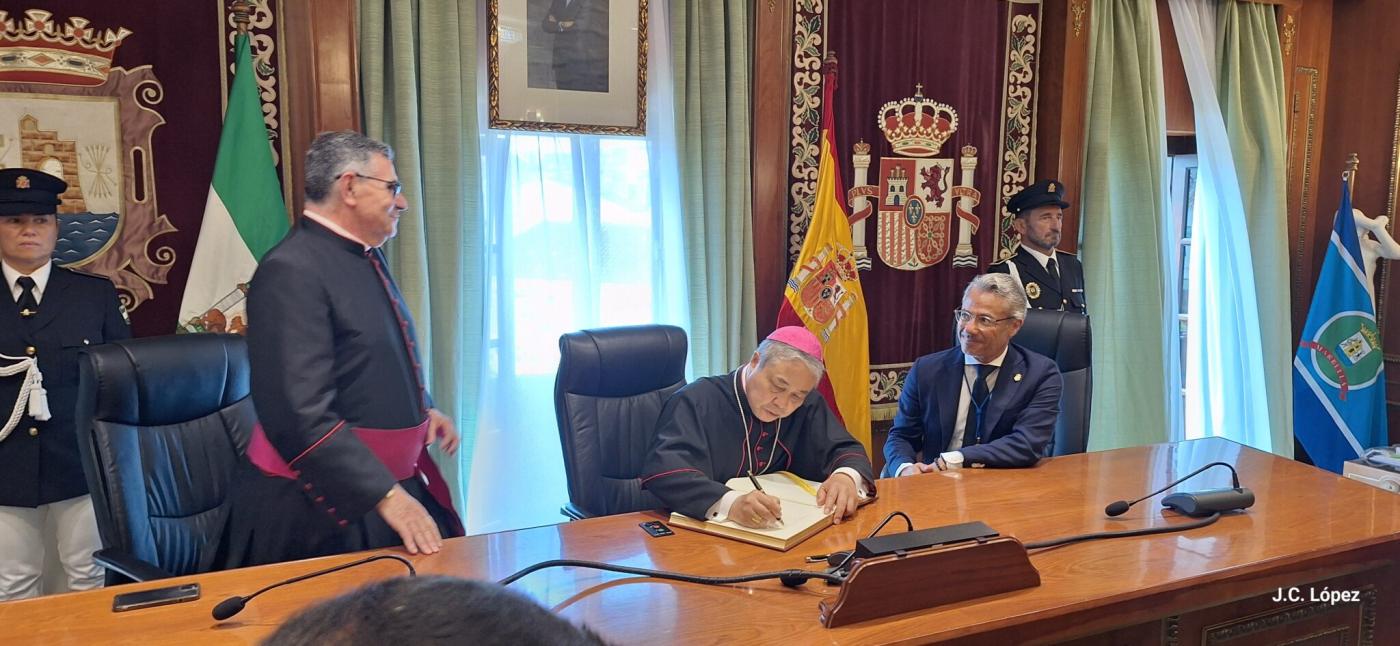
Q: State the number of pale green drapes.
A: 4